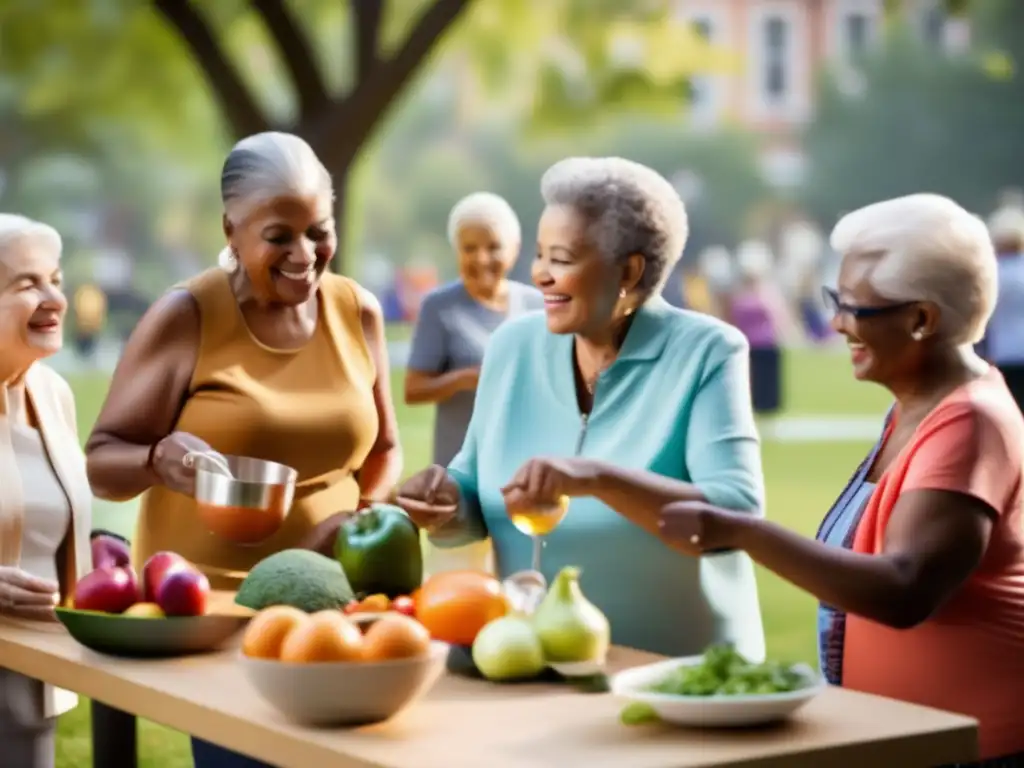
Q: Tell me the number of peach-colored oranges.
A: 3